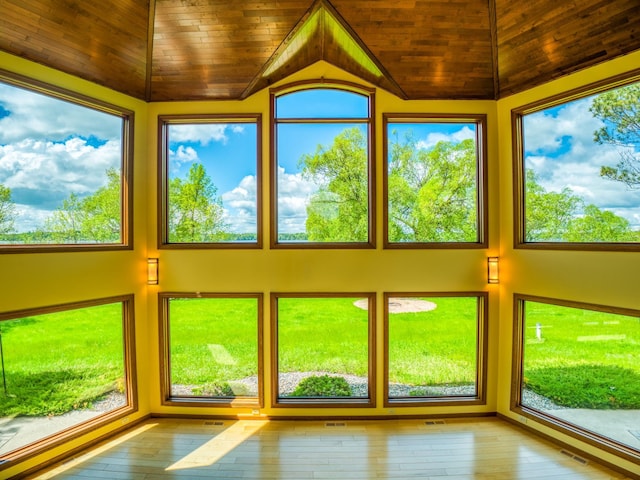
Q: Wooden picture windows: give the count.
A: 10